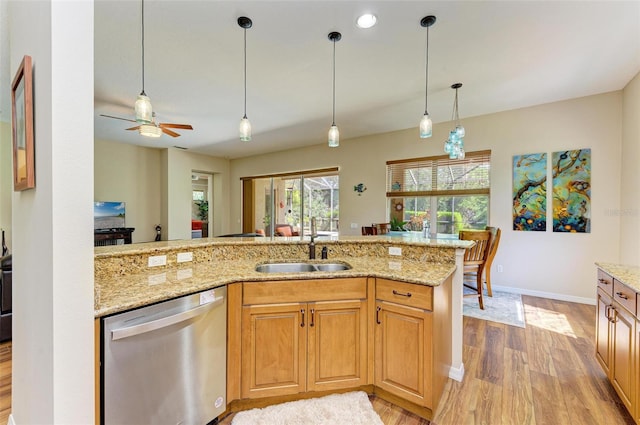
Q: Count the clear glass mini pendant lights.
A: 4